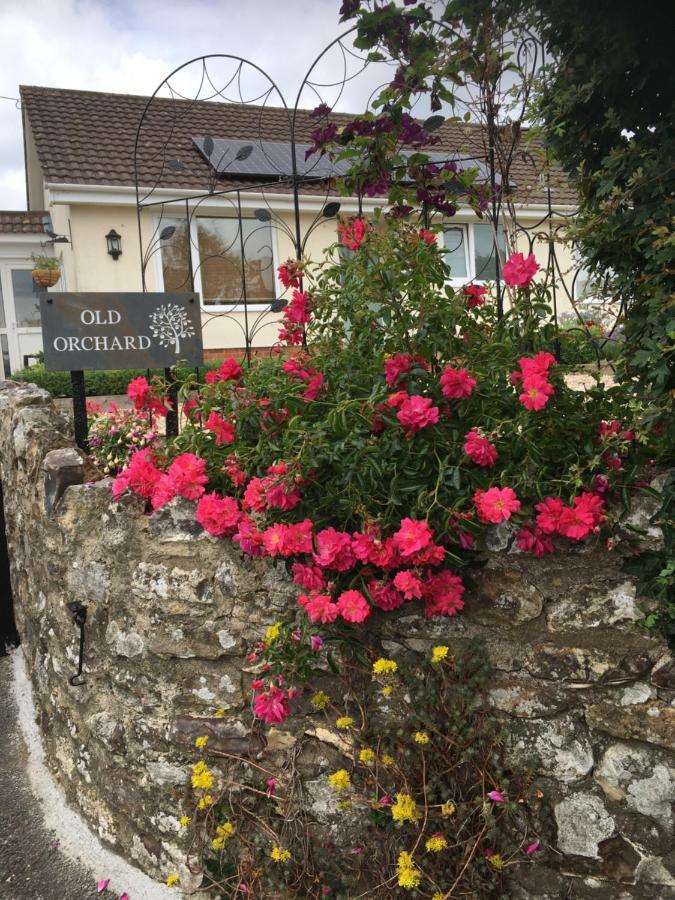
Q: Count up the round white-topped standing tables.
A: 0